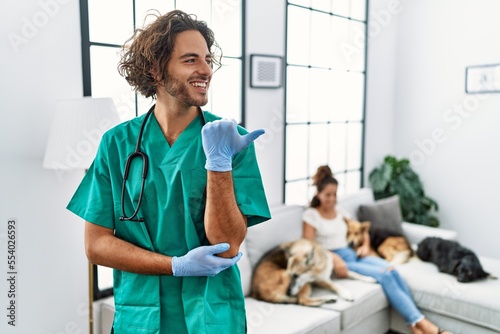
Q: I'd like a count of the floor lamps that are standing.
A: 1